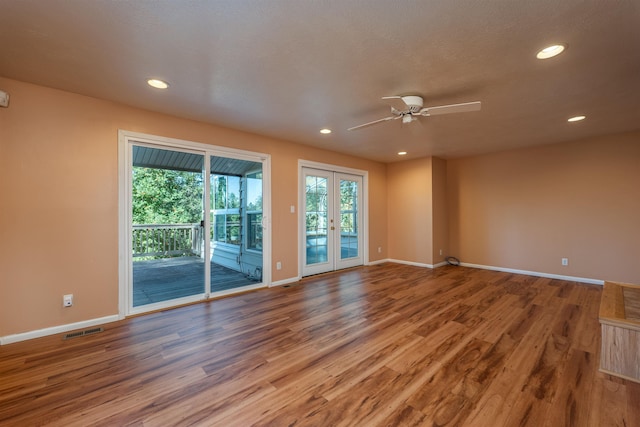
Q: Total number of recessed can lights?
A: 5